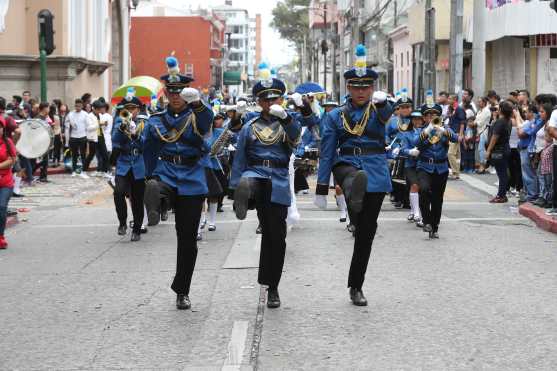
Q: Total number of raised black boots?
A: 3